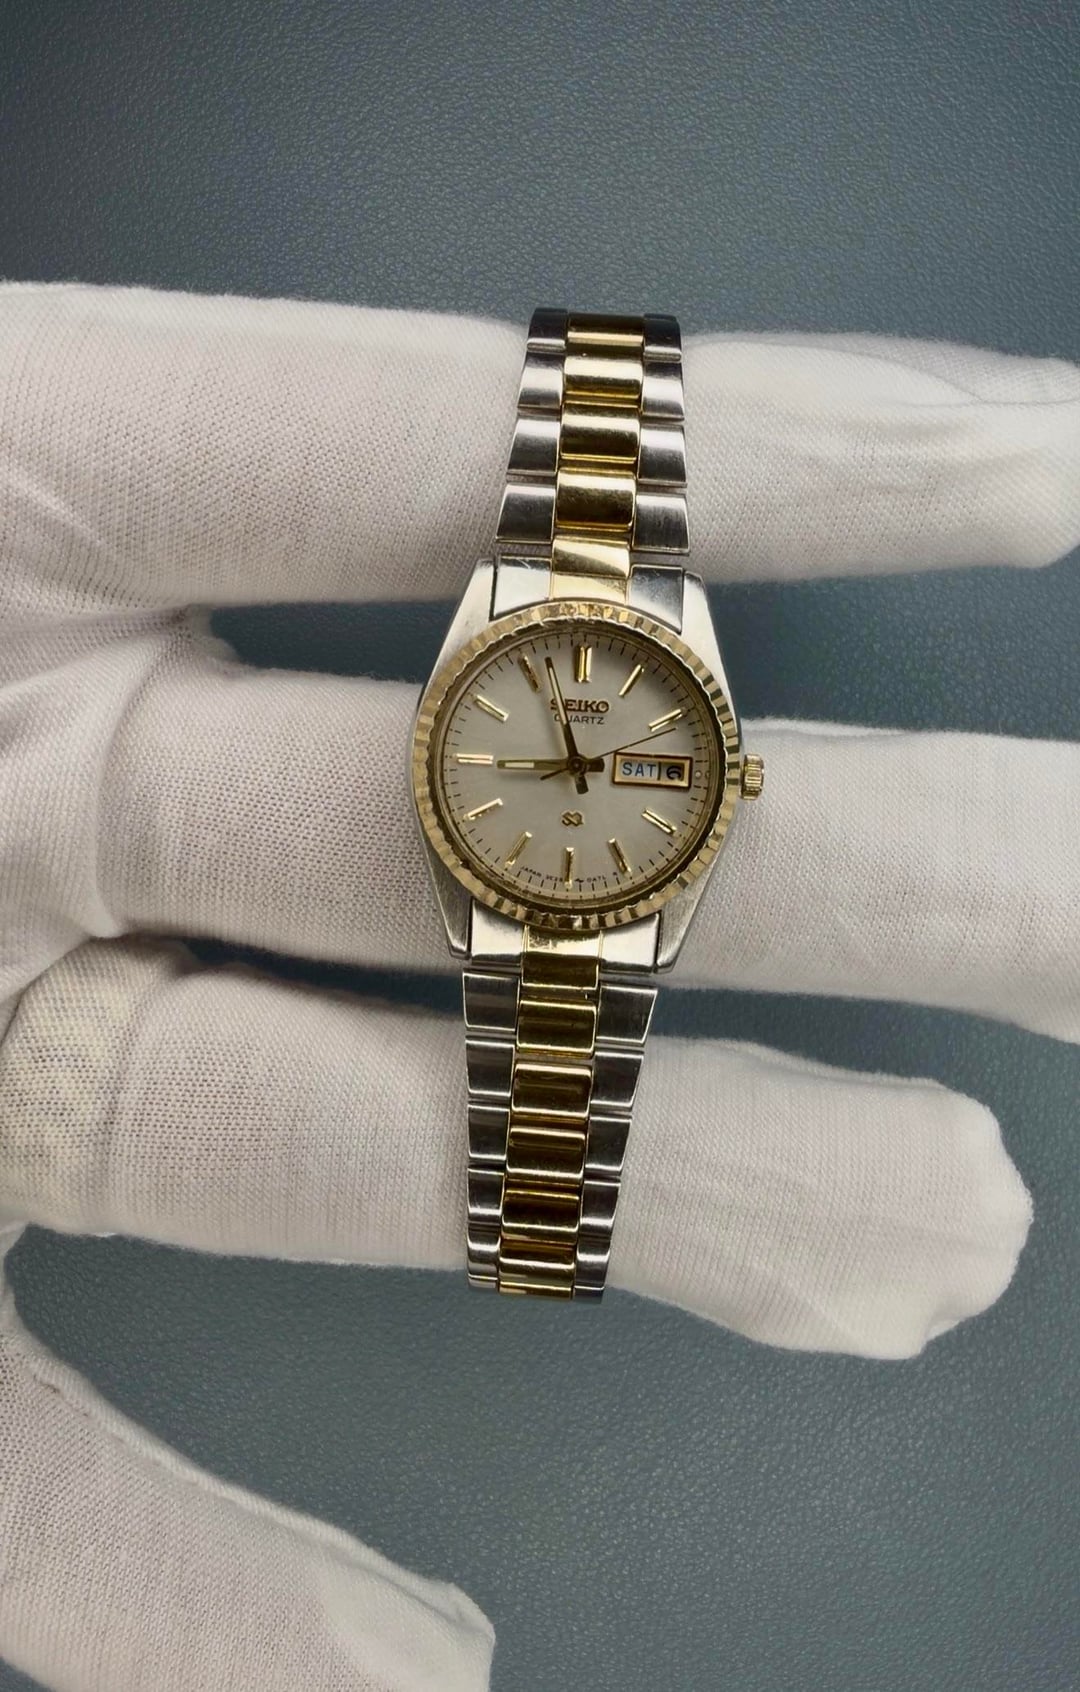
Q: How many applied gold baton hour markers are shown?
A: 11